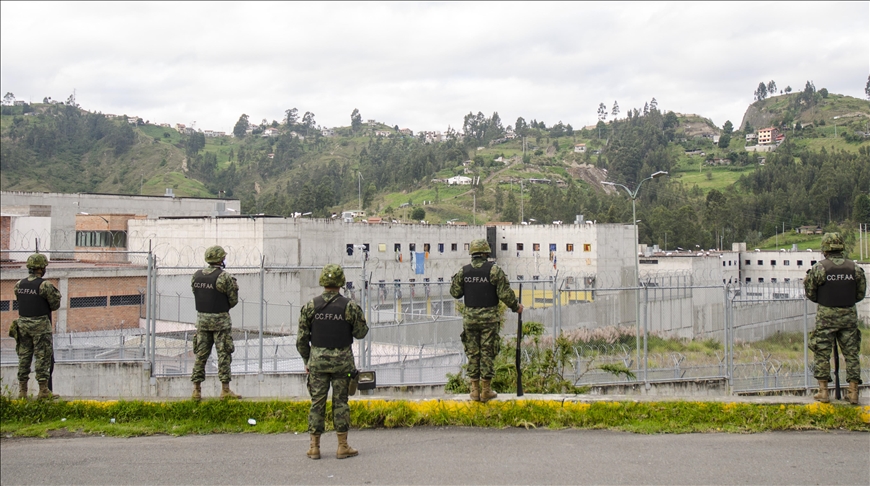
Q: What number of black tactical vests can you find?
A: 5